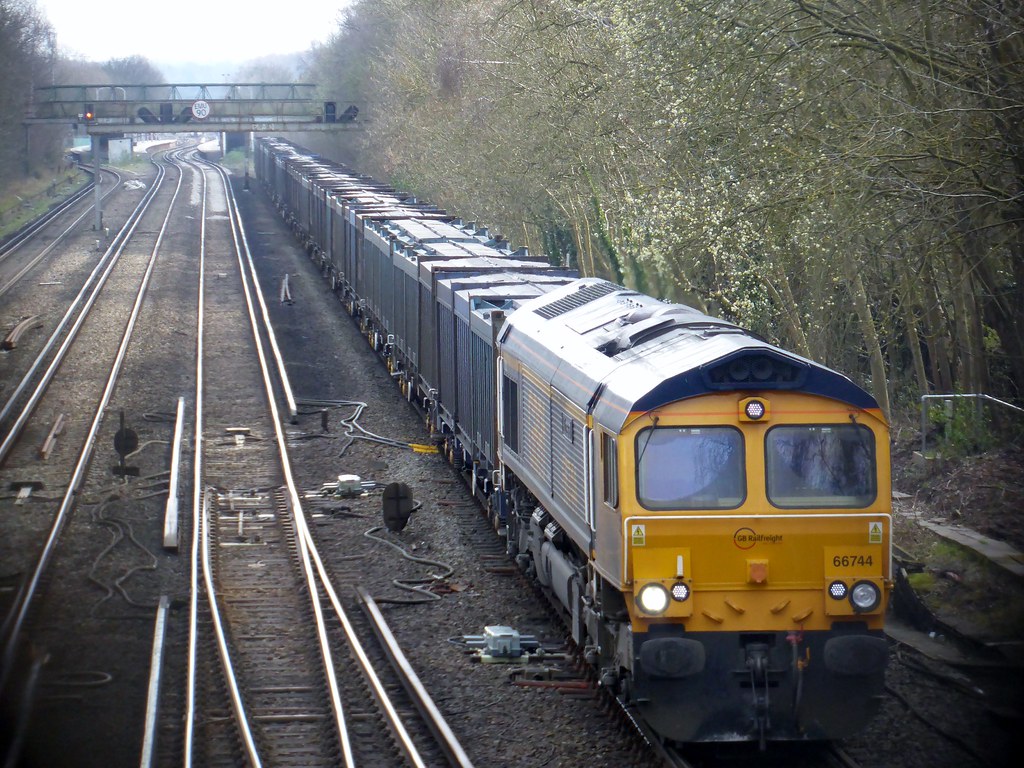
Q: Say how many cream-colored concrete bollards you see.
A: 0